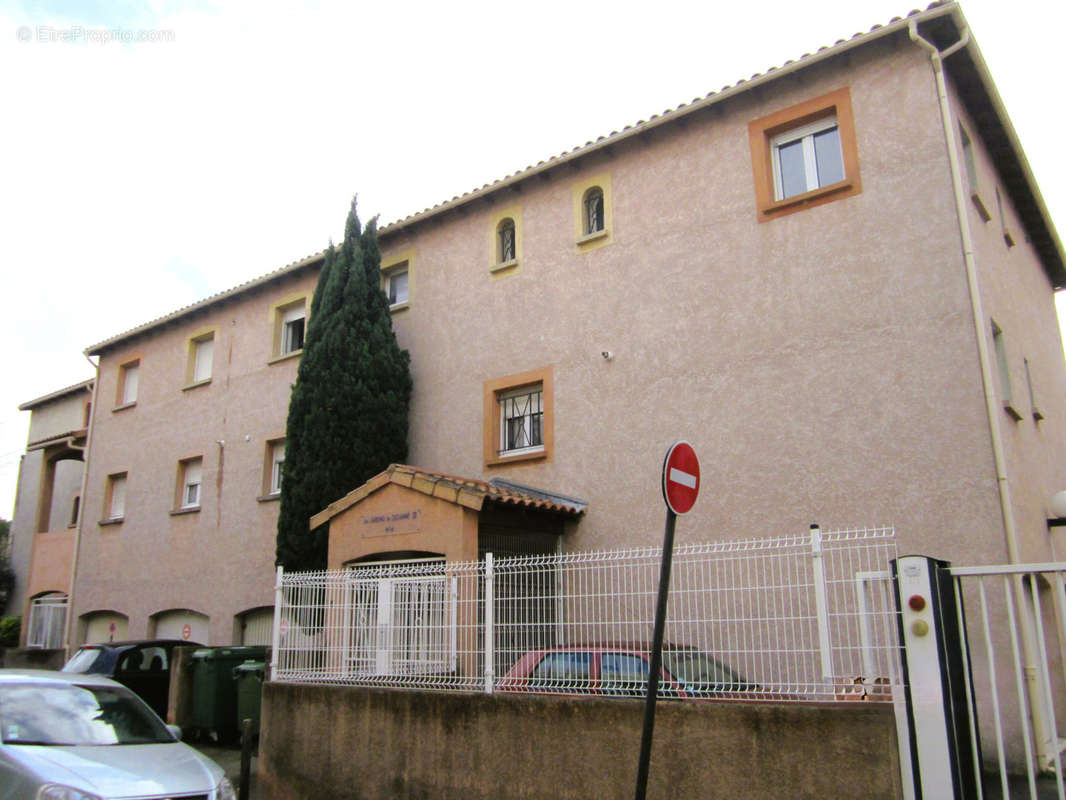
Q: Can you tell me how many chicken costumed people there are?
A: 0